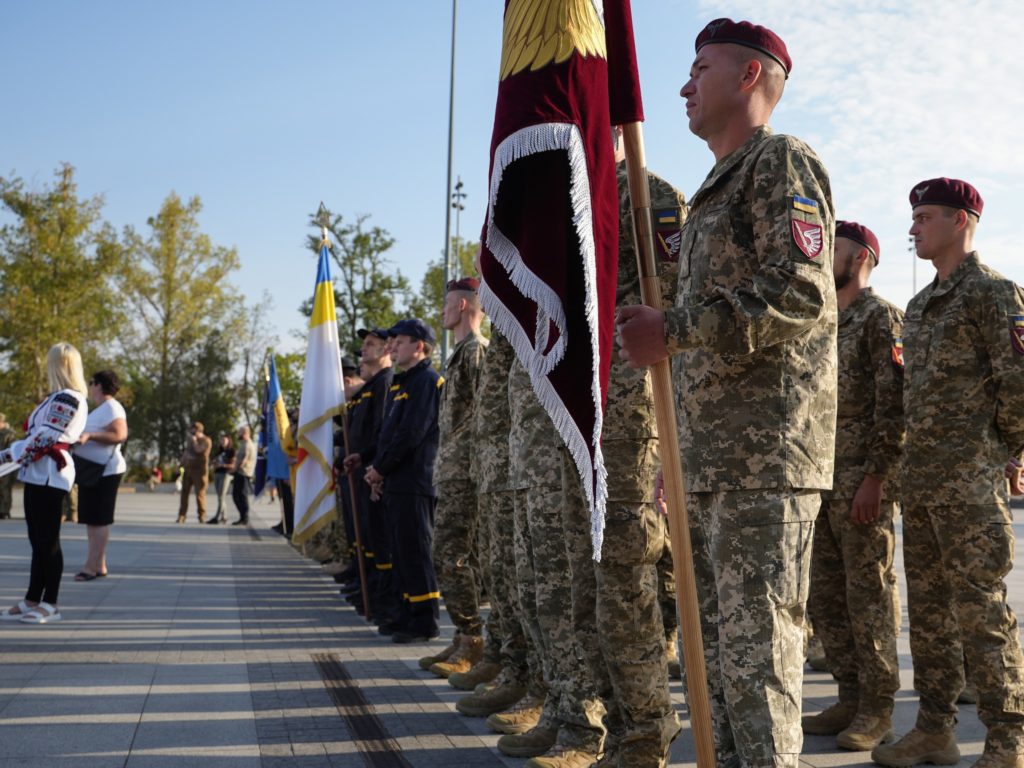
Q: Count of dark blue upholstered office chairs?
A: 0